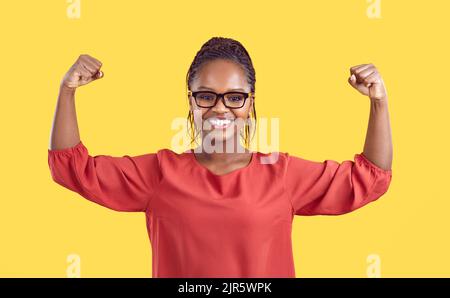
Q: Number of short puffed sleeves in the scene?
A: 2